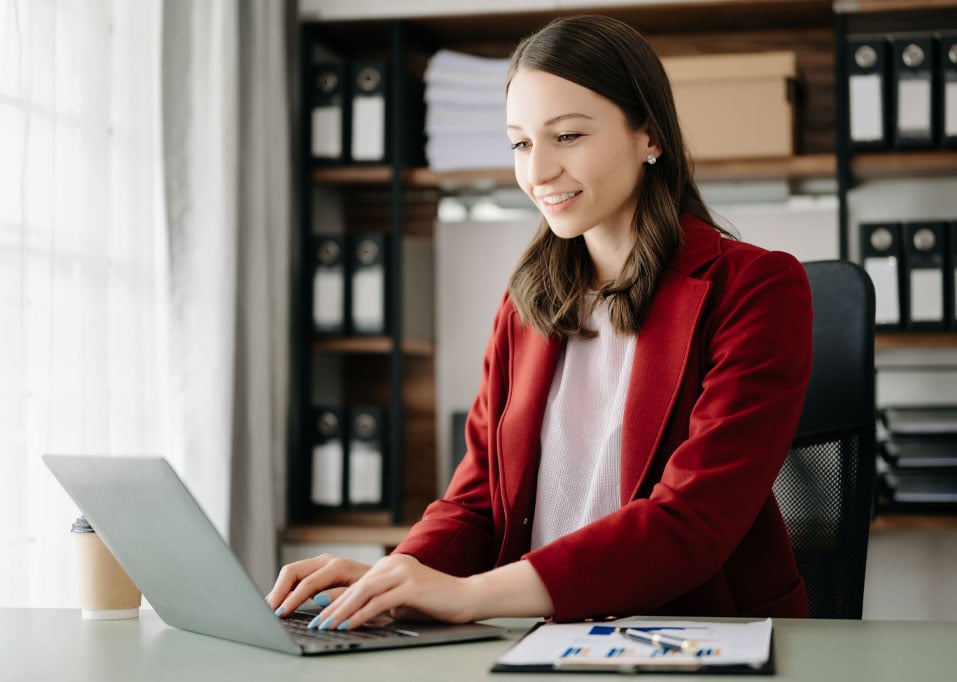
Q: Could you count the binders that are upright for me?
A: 12